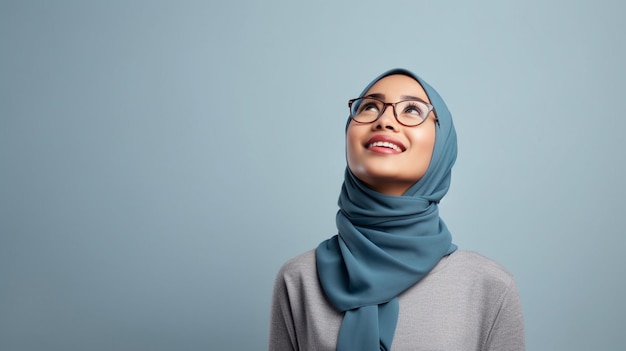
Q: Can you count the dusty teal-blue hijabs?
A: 1